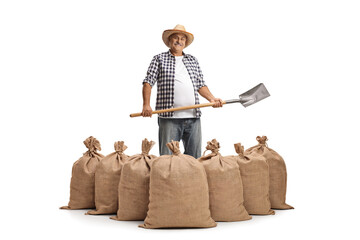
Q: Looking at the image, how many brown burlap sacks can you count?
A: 7